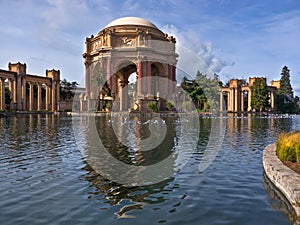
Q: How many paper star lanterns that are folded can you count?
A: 0